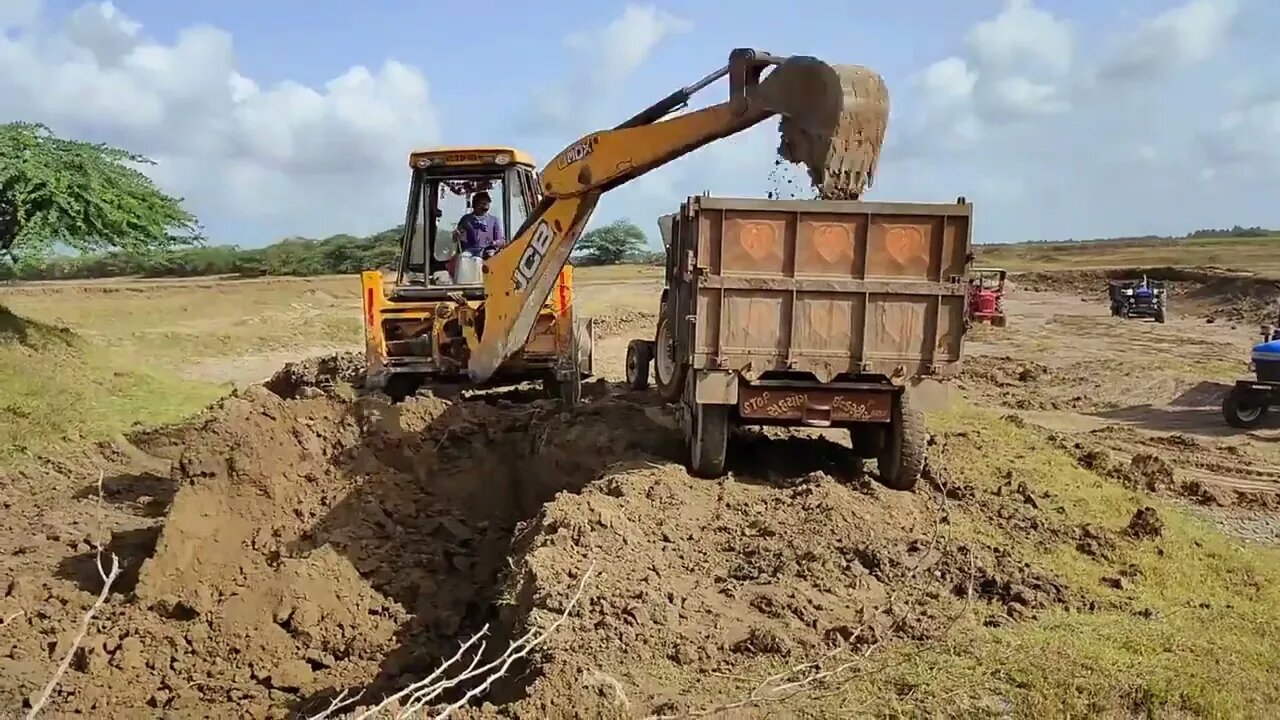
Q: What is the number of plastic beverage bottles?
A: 0